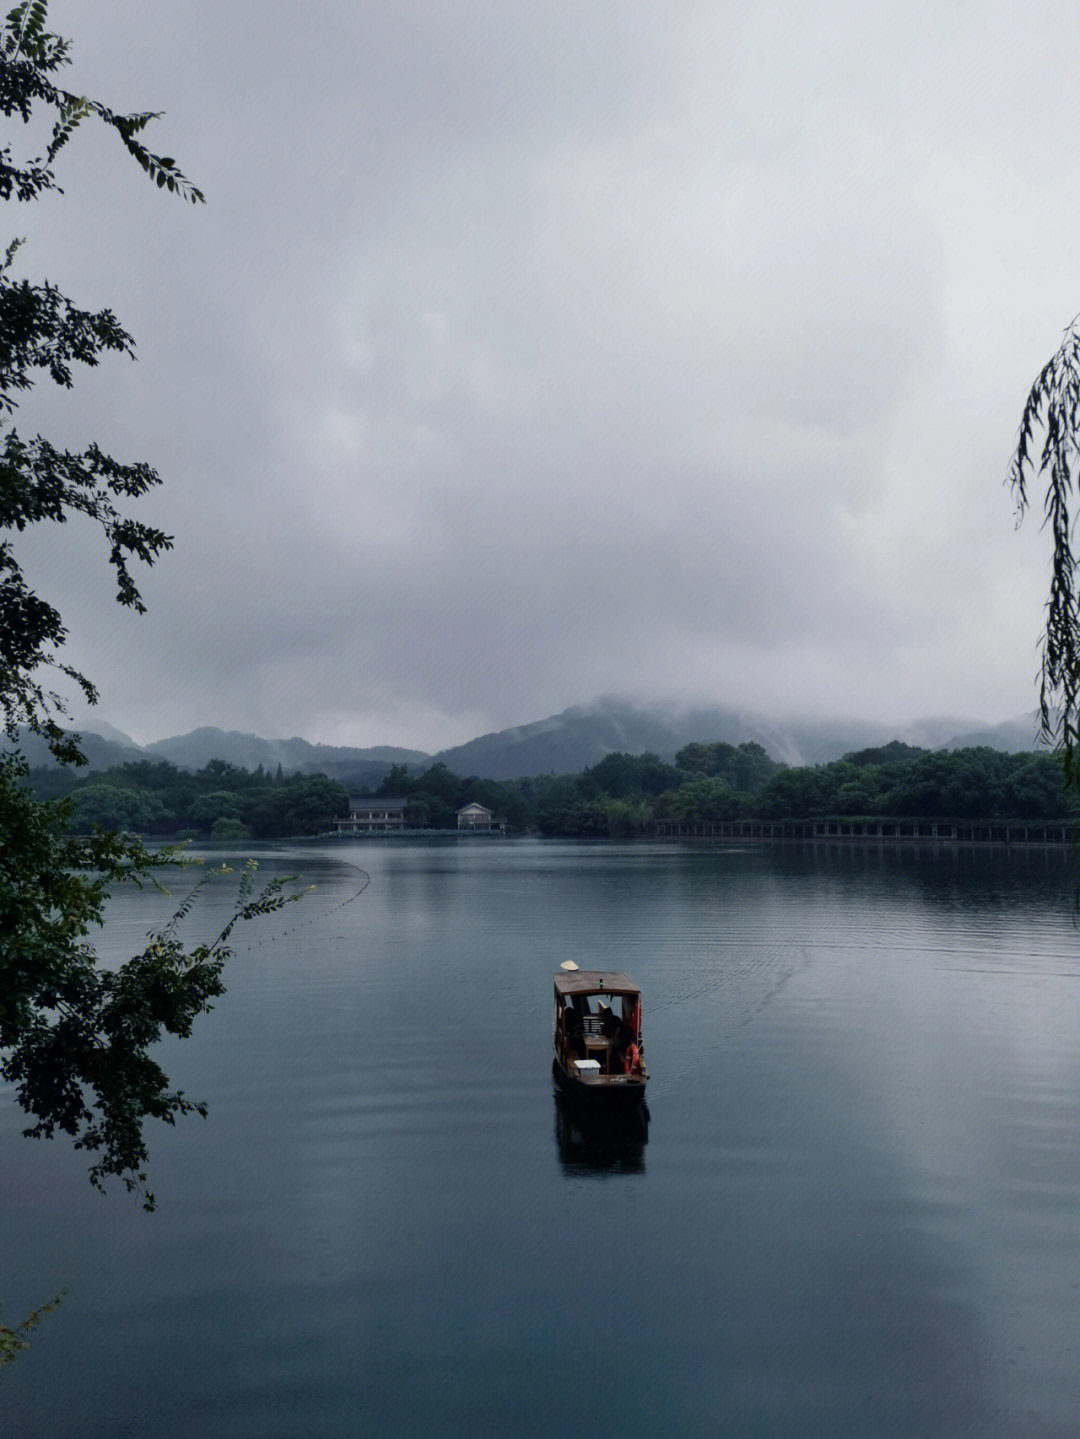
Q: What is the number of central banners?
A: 0